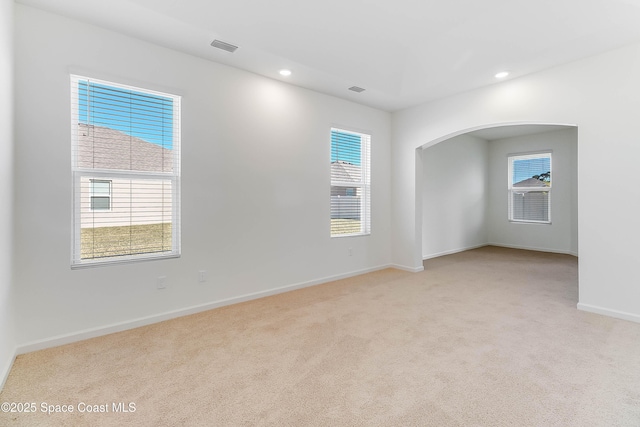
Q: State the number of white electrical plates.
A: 3